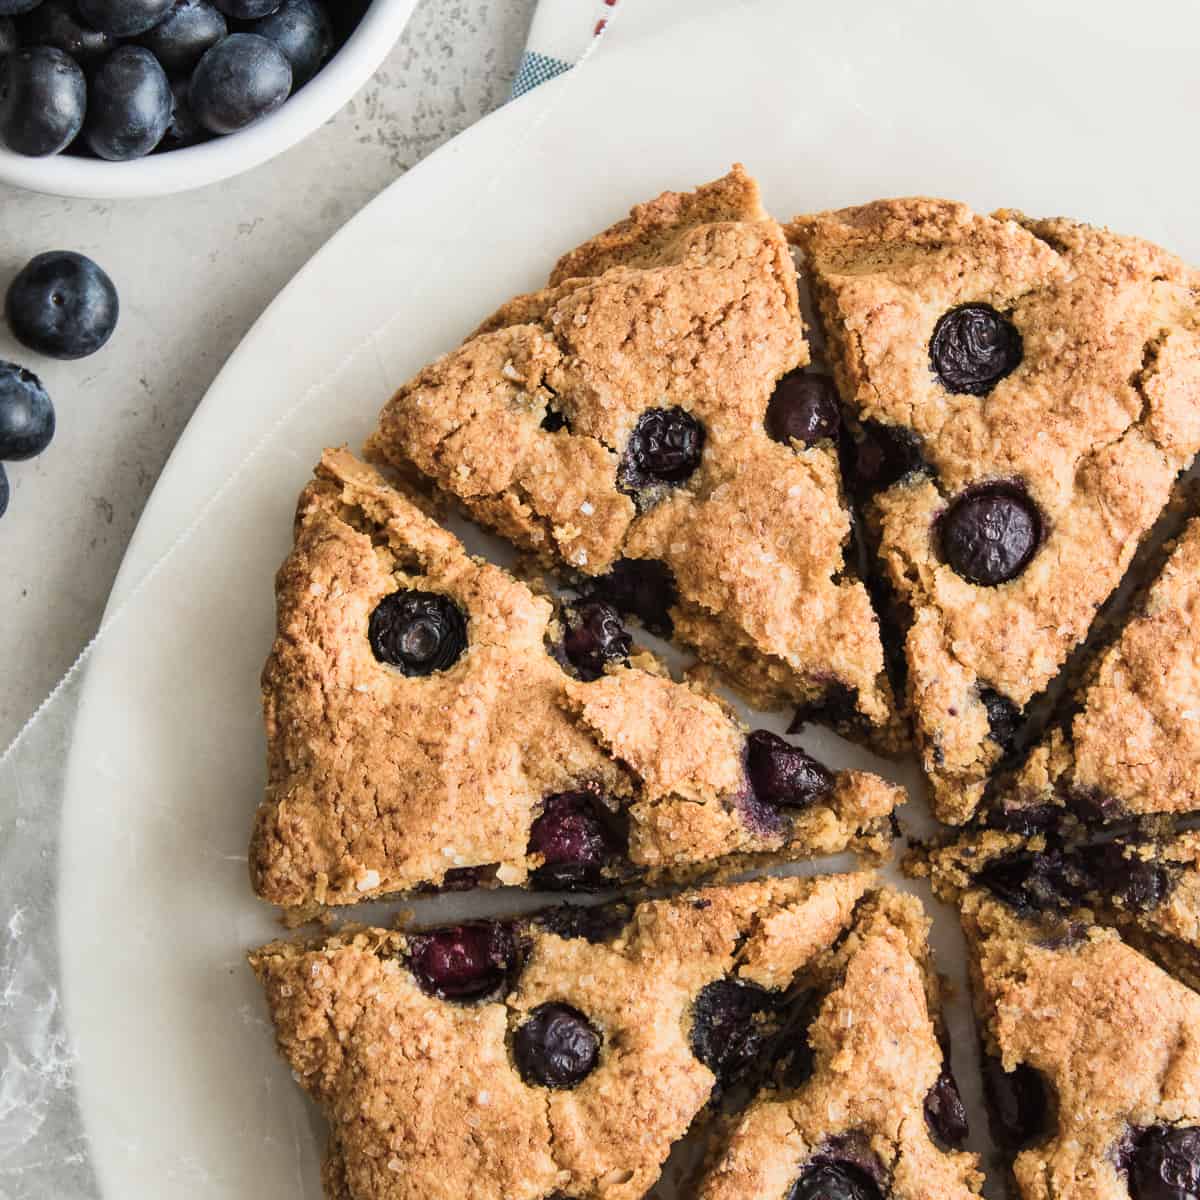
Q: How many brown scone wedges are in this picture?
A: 8